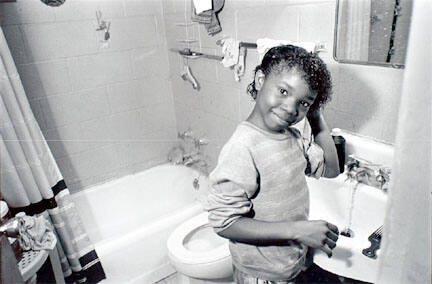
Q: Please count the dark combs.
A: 1